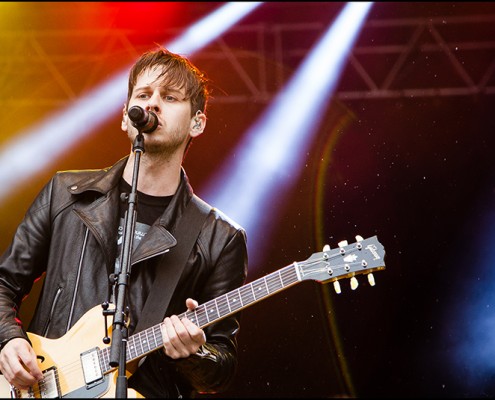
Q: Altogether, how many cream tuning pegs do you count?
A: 6